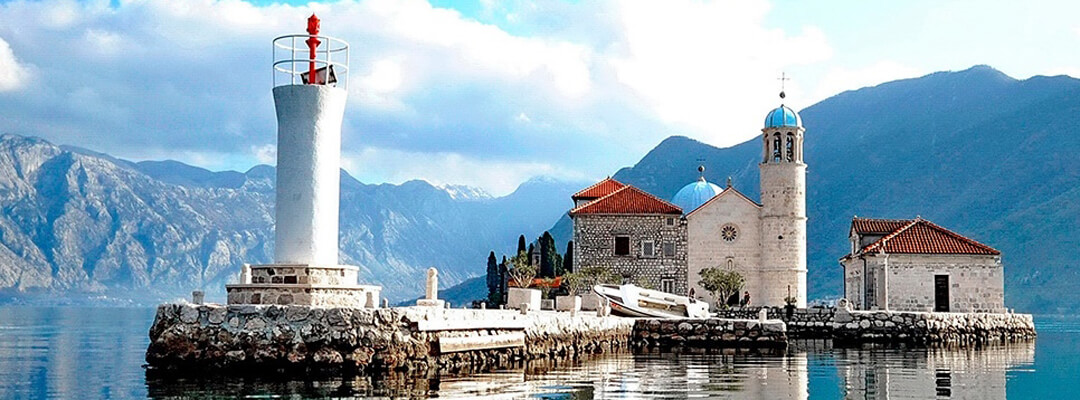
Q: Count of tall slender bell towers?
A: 1